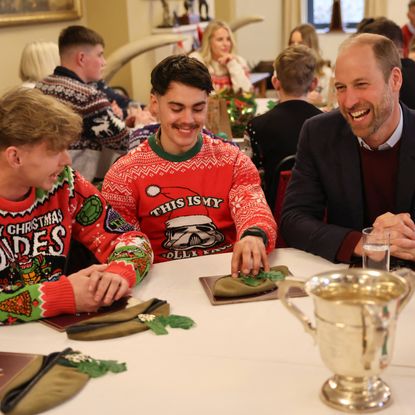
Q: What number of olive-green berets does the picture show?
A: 3